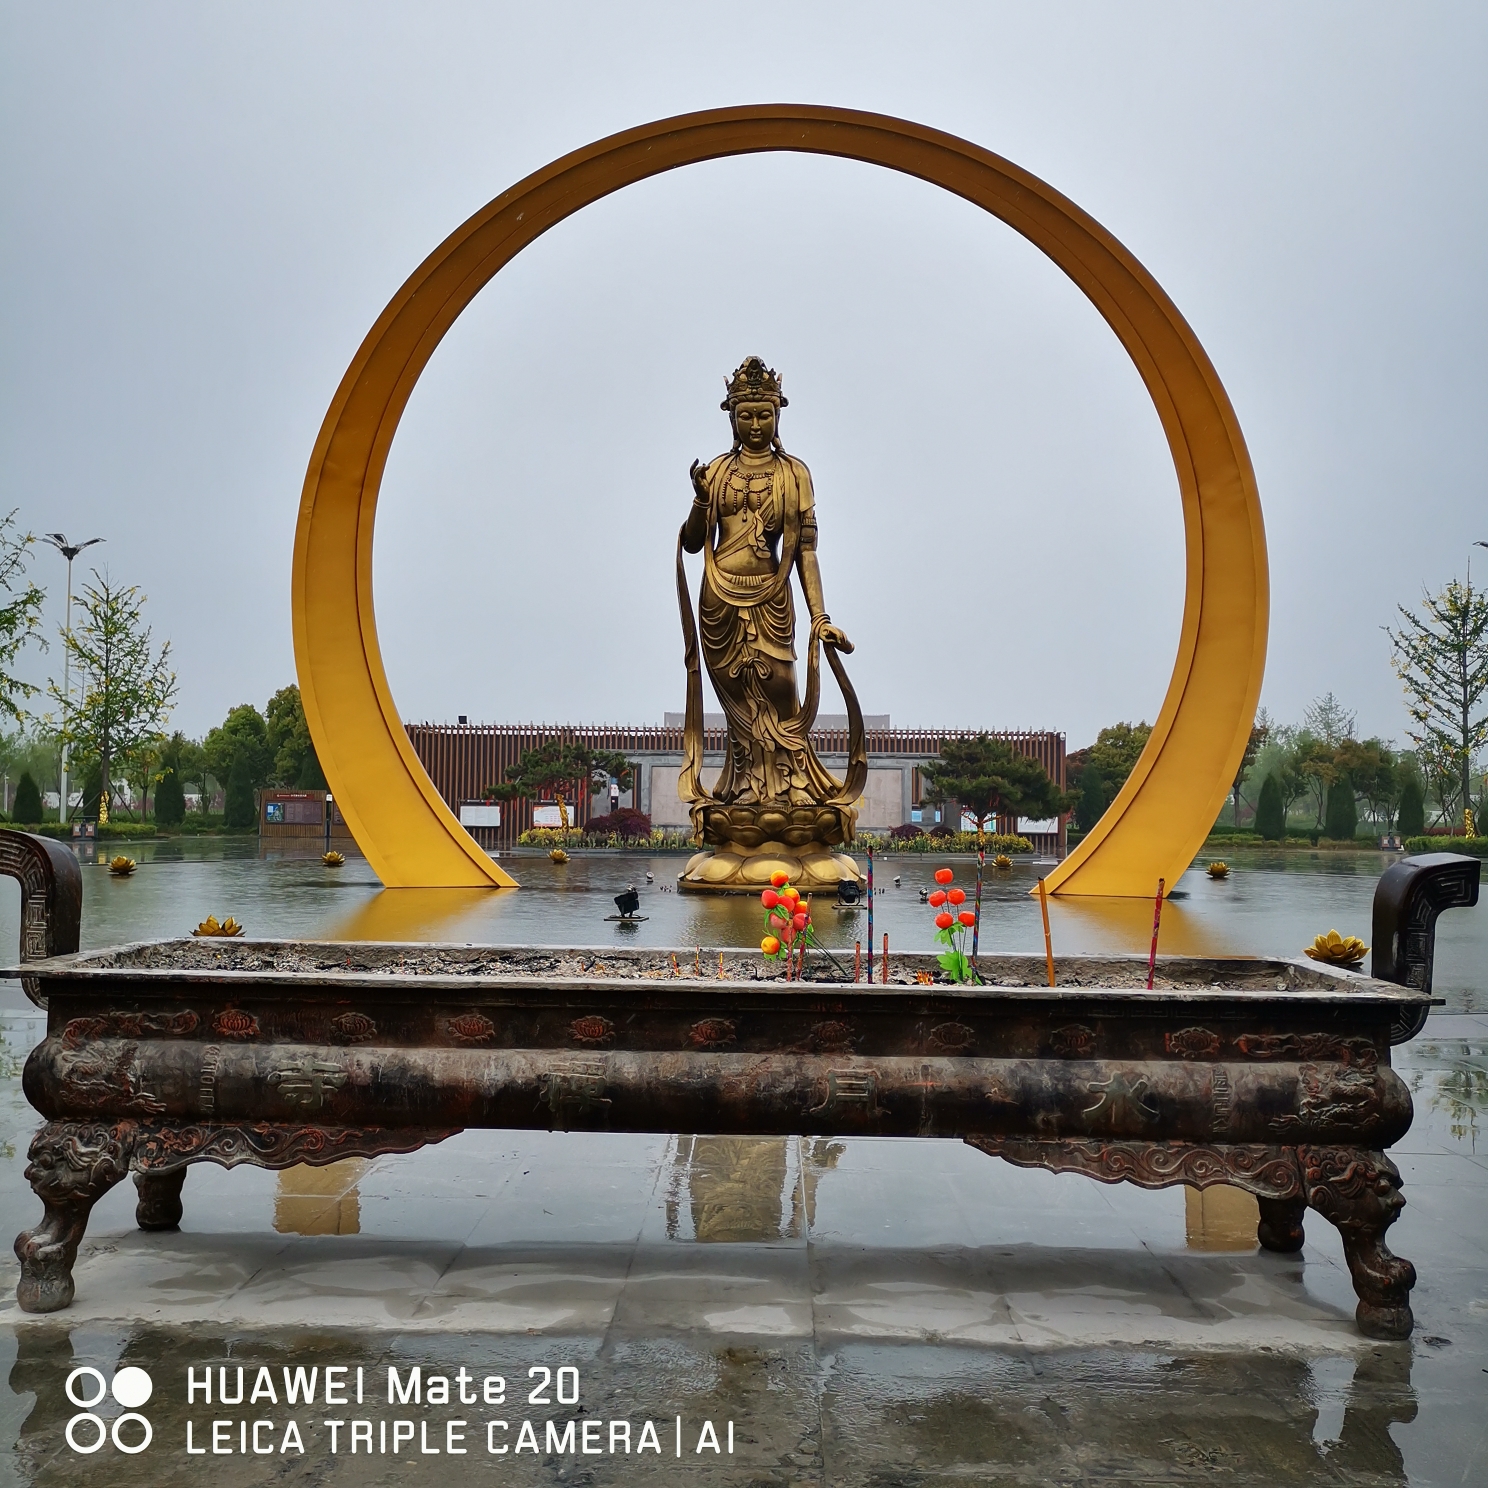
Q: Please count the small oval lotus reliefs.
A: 9